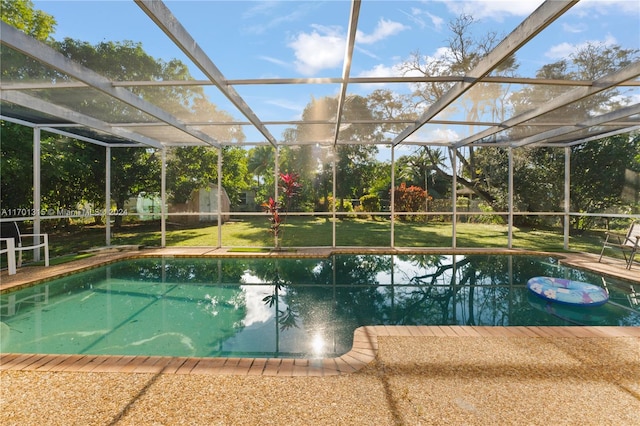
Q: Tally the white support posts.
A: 10